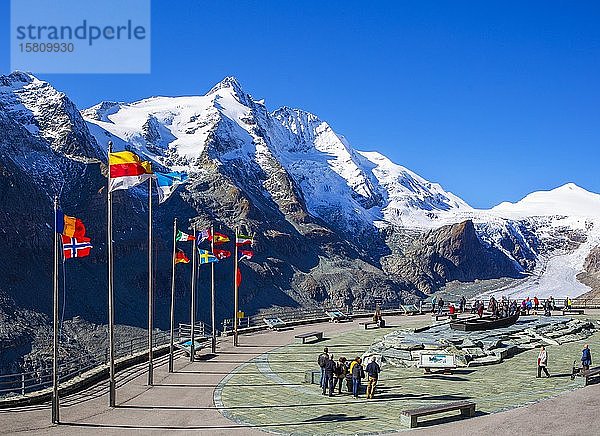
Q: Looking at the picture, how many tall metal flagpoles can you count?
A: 7